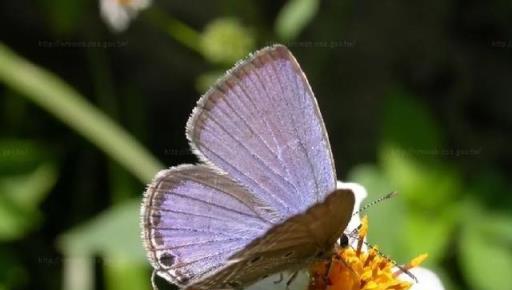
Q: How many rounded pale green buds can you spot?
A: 1